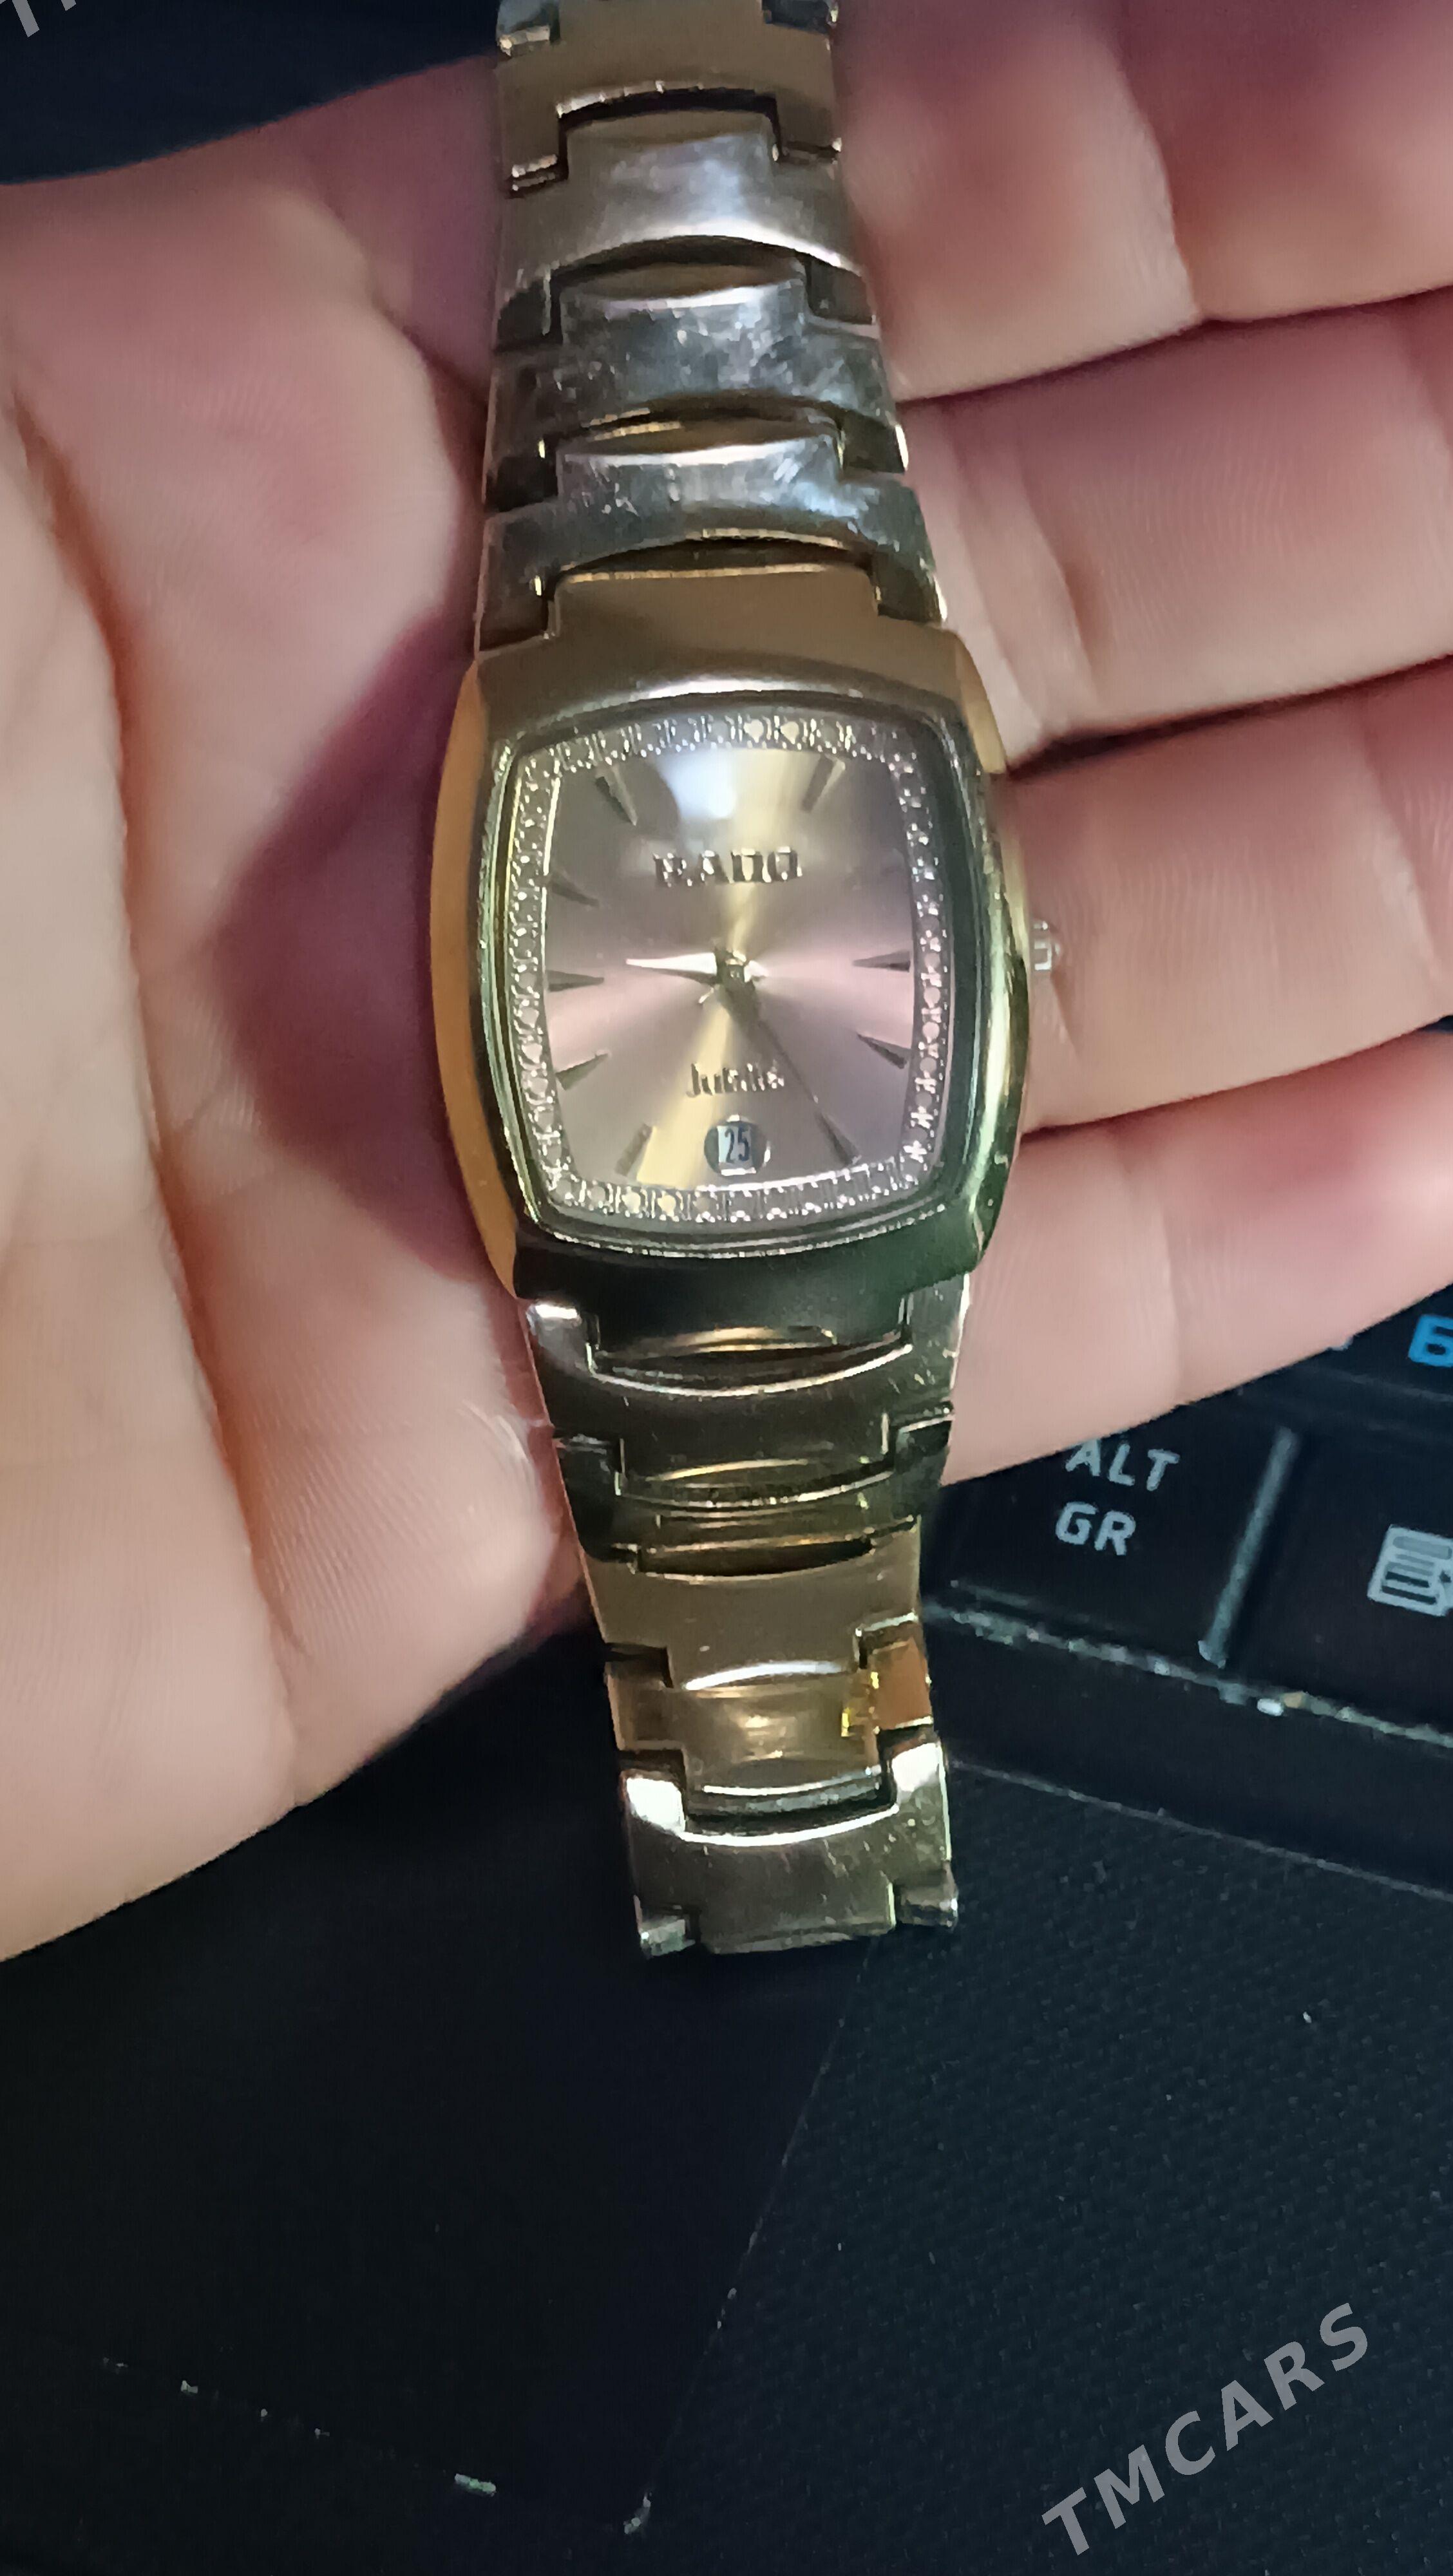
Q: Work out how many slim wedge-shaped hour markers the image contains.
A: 9